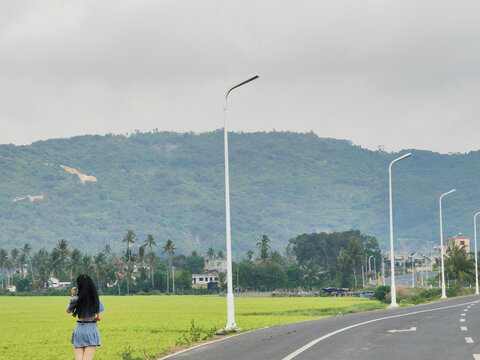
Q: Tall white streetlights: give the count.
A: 4